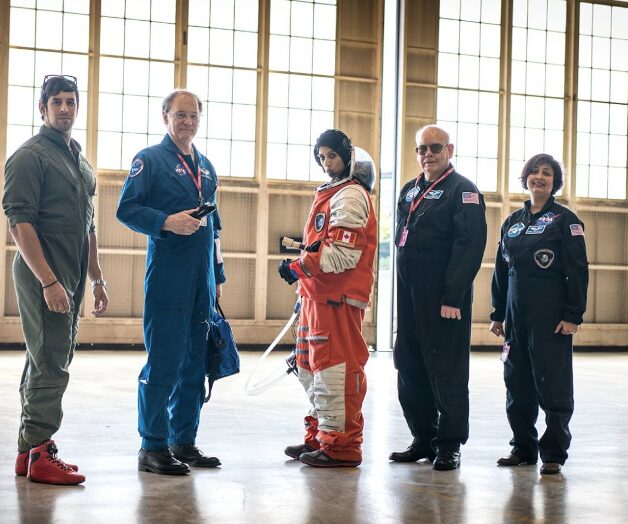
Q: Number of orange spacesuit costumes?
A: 1